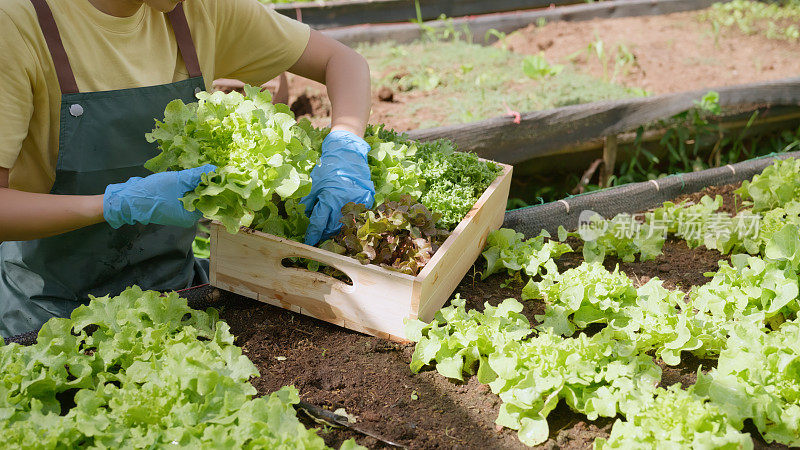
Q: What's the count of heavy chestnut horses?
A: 0